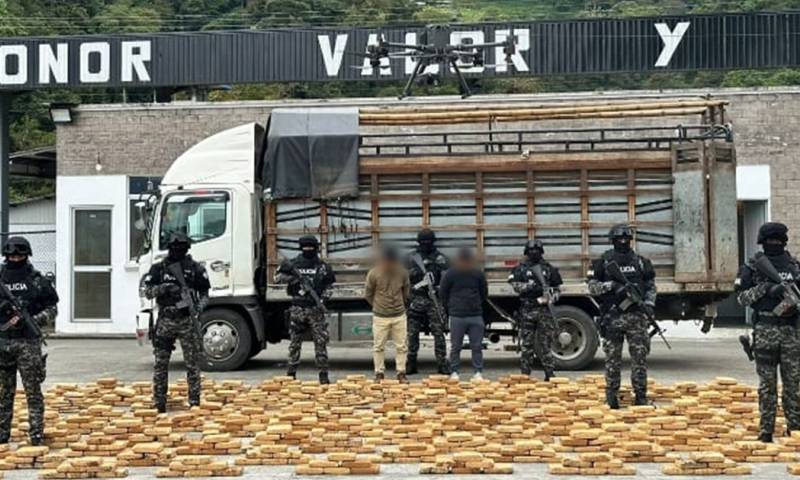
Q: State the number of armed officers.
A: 7